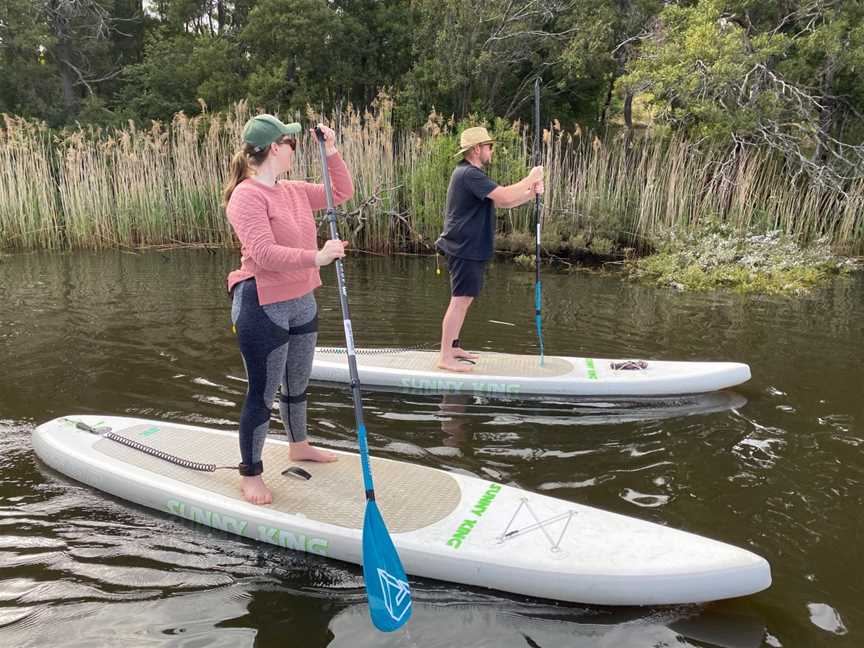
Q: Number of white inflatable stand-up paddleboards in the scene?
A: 2